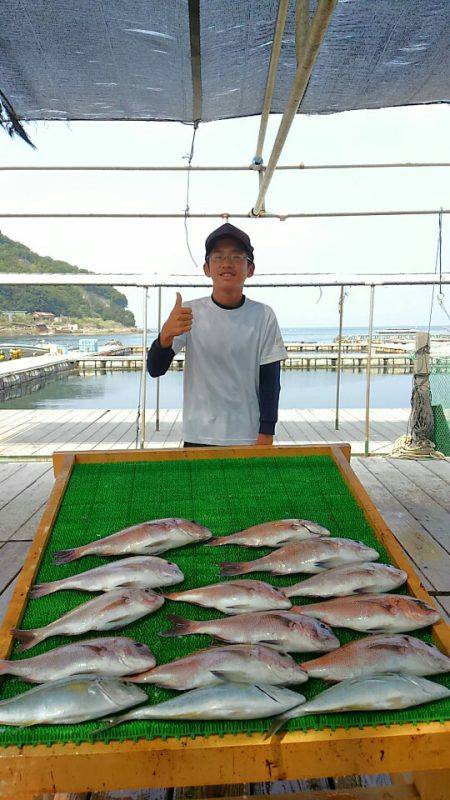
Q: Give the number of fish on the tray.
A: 15